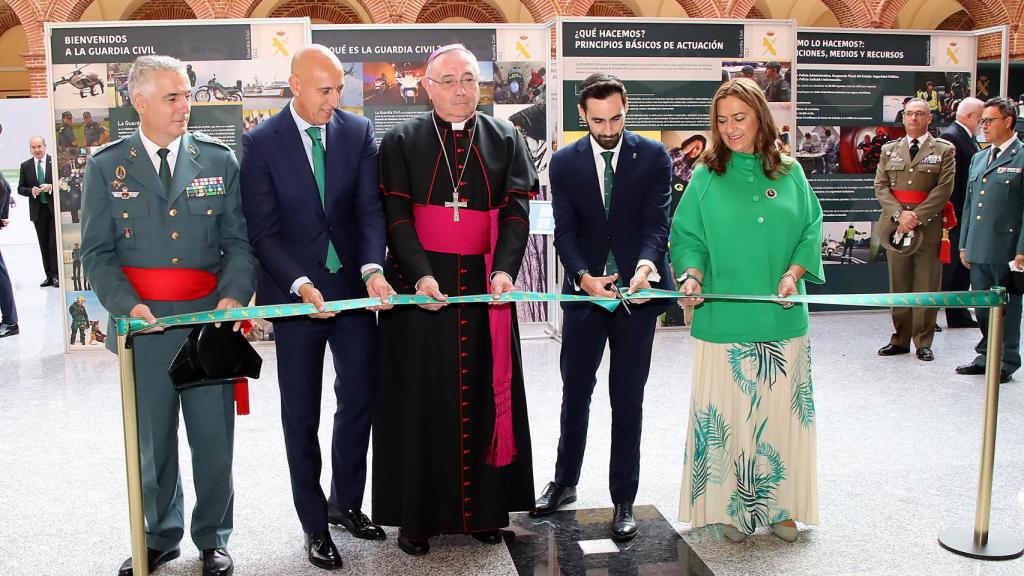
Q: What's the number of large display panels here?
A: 4